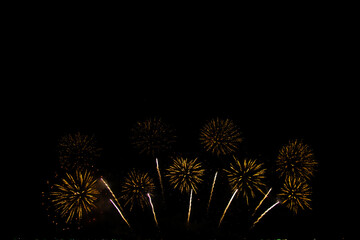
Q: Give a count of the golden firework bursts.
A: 9